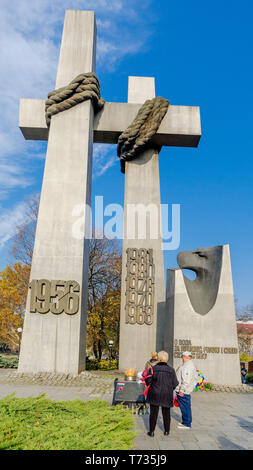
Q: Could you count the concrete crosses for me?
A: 2